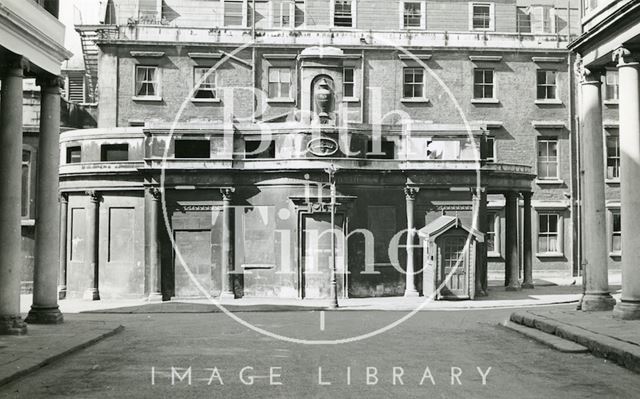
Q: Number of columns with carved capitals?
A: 12